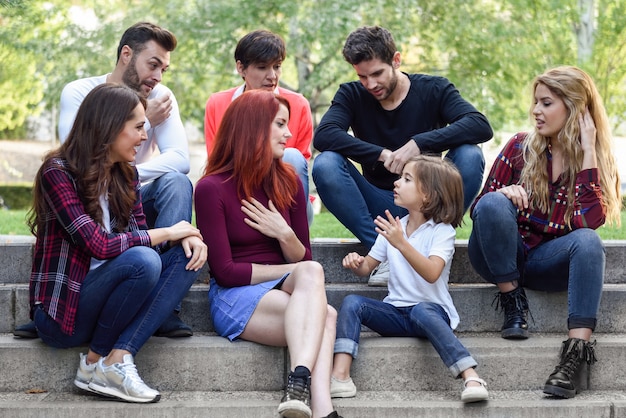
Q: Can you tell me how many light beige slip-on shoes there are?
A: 2